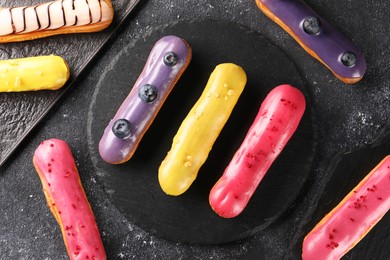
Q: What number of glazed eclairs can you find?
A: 8